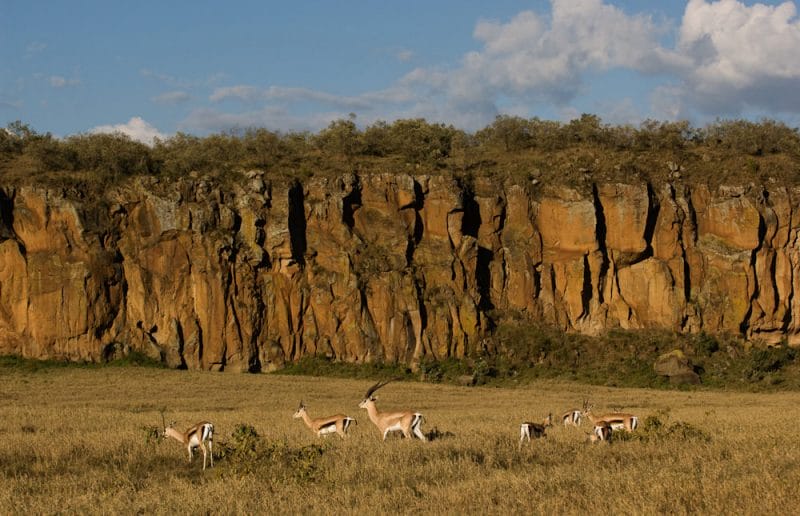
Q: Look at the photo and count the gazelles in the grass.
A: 7